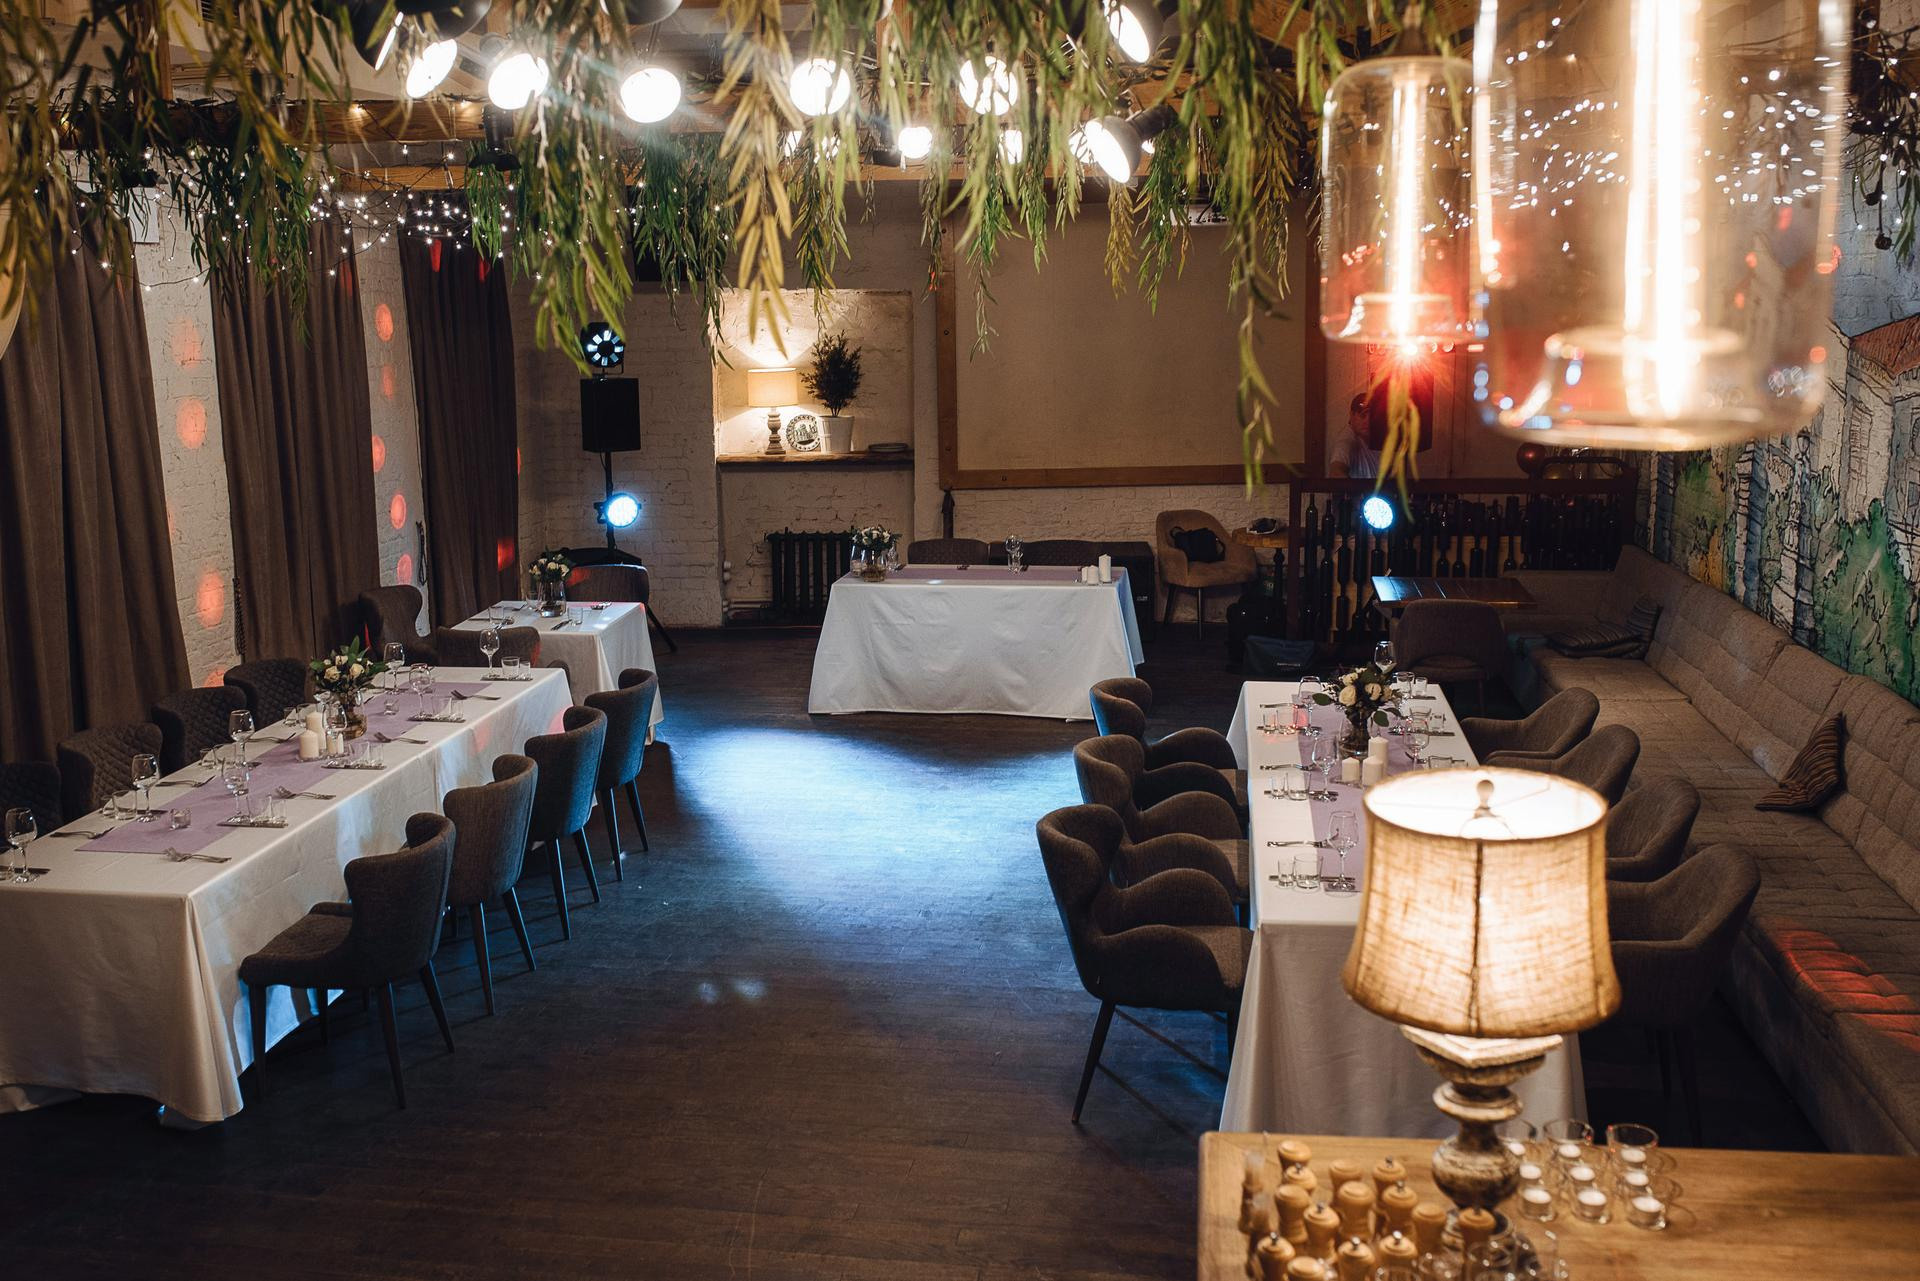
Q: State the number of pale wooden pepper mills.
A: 14